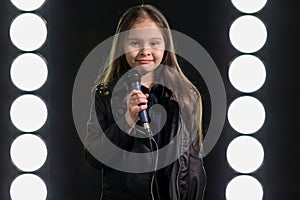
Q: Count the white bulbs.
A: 12